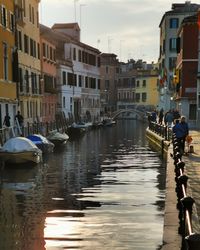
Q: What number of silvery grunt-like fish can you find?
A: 0